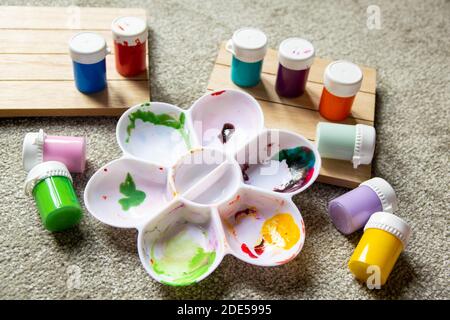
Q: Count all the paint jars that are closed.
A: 10